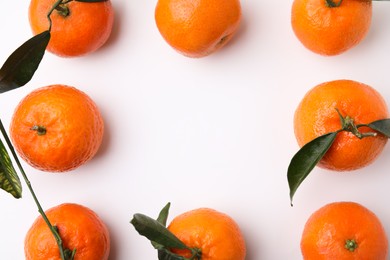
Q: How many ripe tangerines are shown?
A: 8